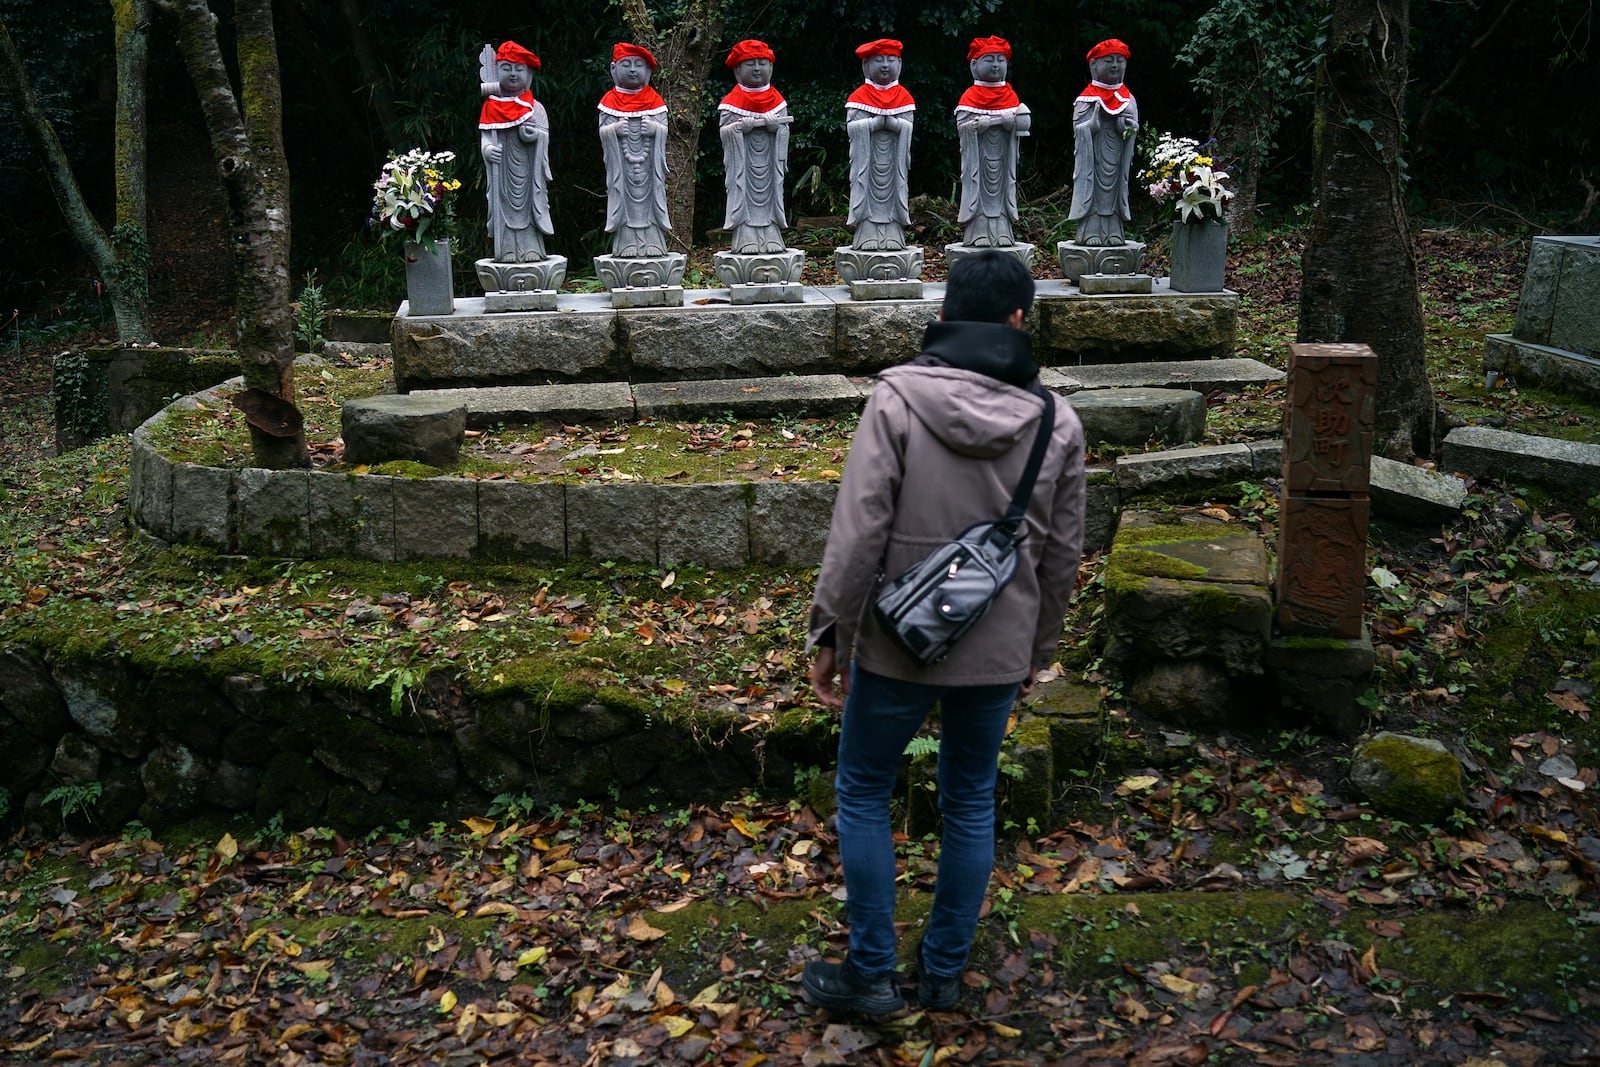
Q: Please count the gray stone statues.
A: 6